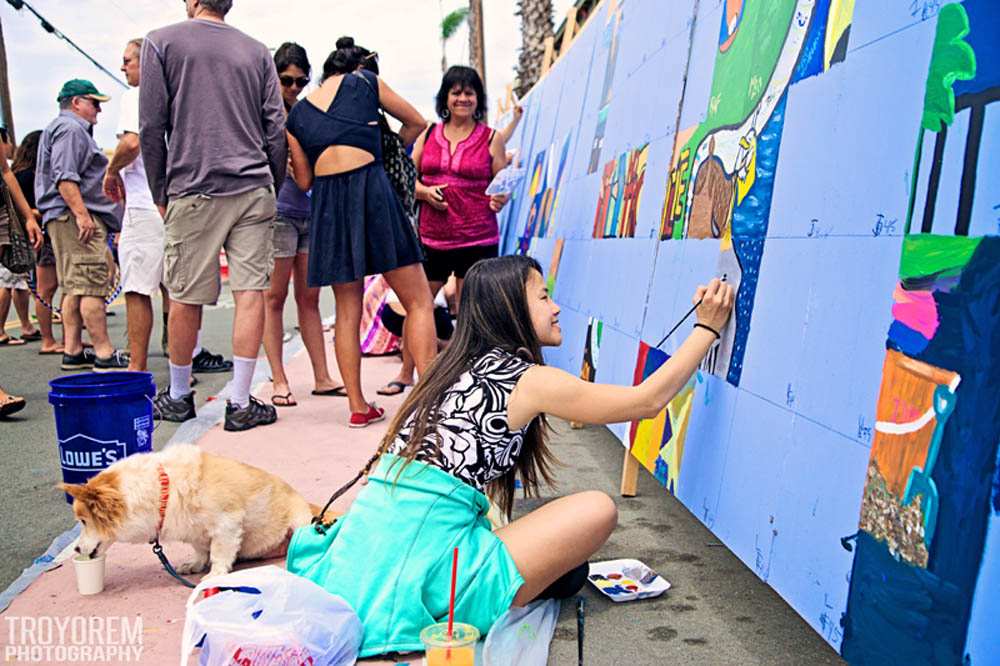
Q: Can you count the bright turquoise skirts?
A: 1